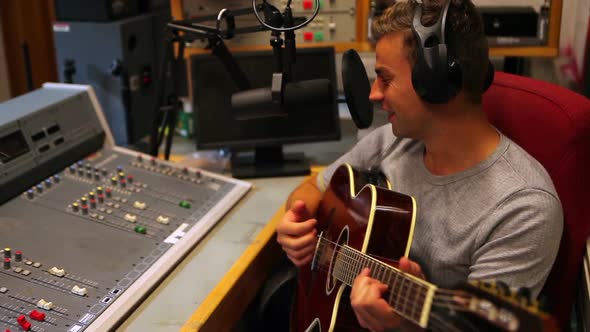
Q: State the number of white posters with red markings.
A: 1